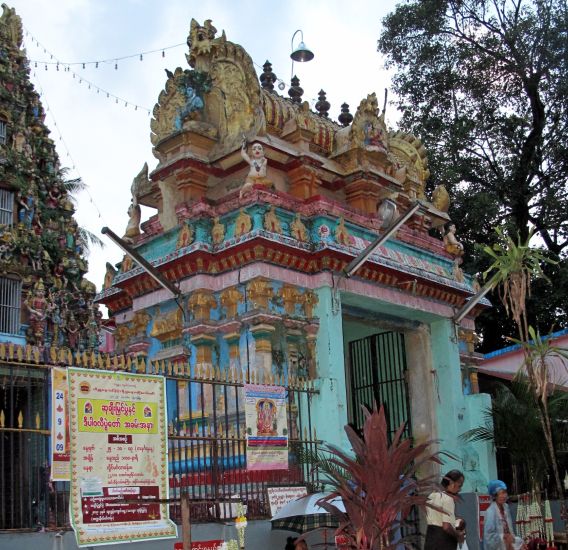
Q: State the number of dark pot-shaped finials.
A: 4